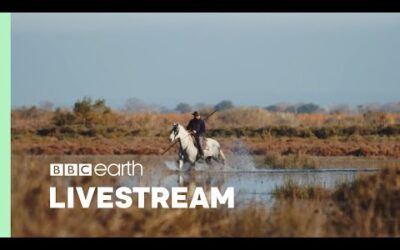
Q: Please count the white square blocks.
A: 3